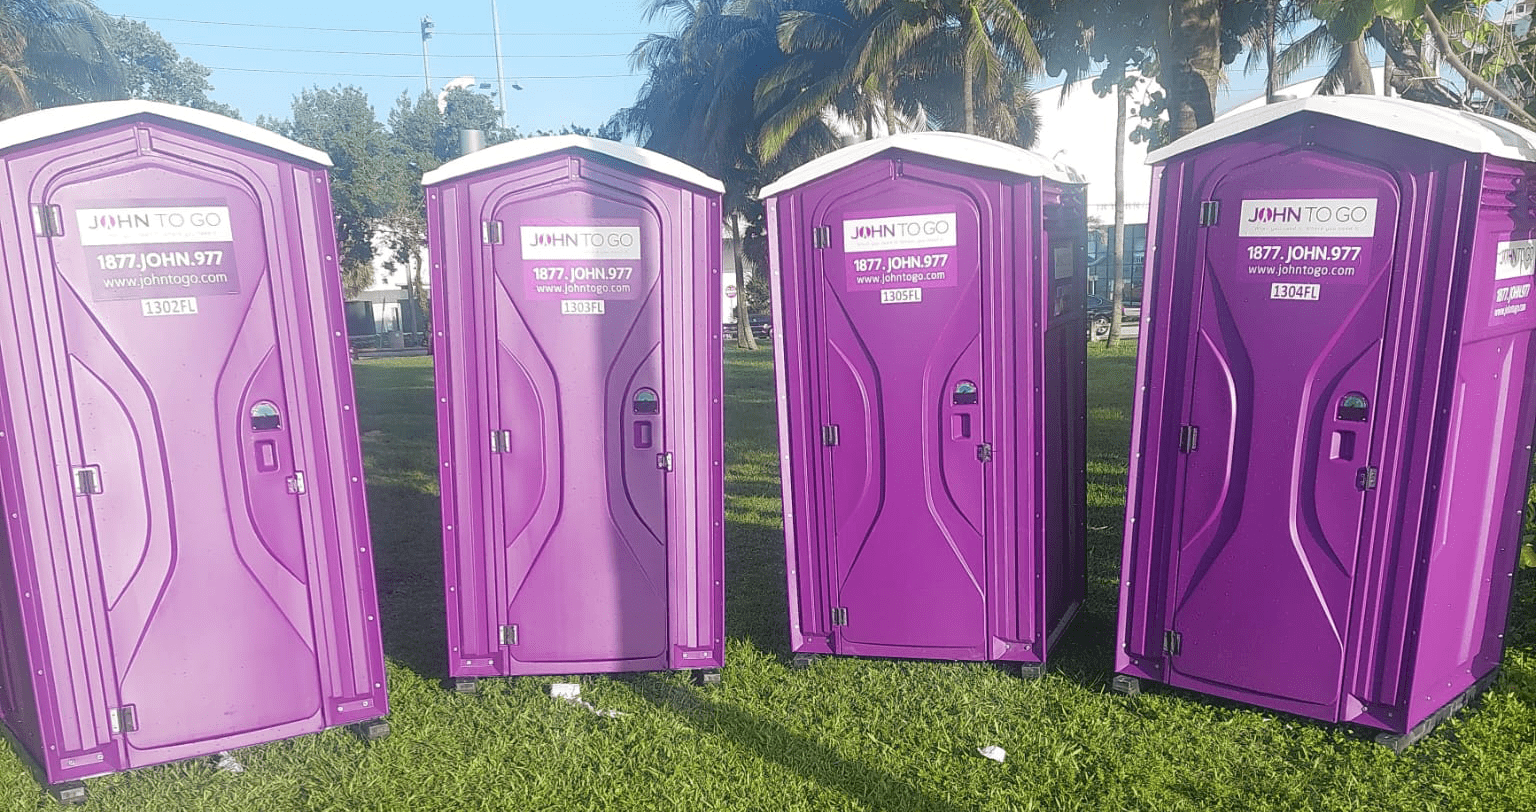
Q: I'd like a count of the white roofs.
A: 4